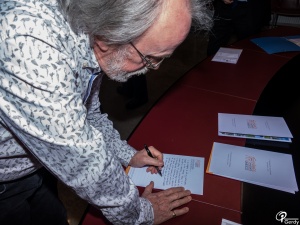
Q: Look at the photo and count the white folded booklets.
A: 2